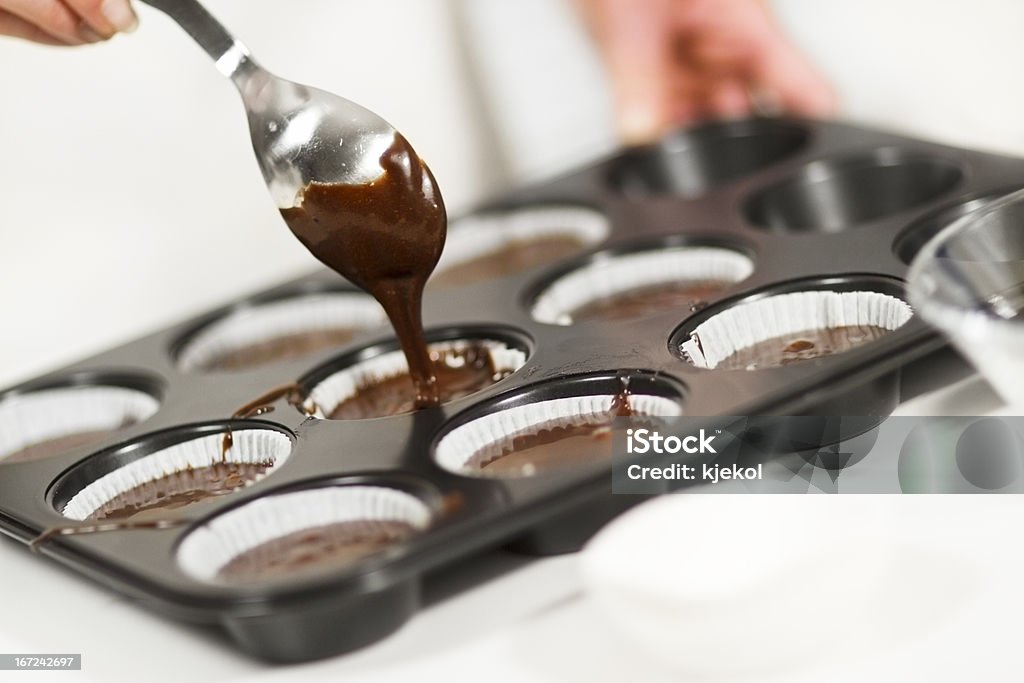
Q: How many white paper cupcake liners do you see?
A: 9